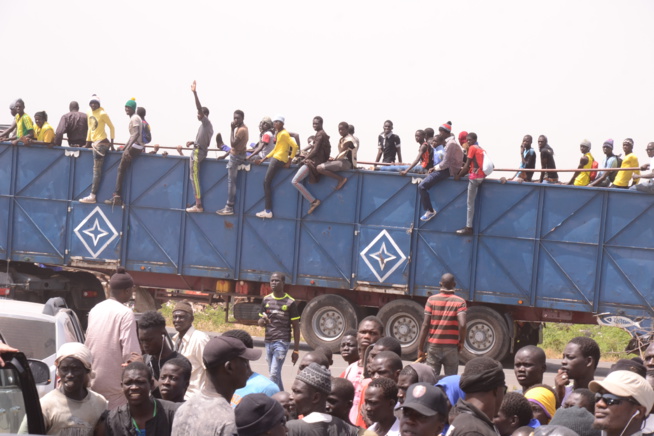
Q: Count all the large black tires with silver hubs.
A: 3